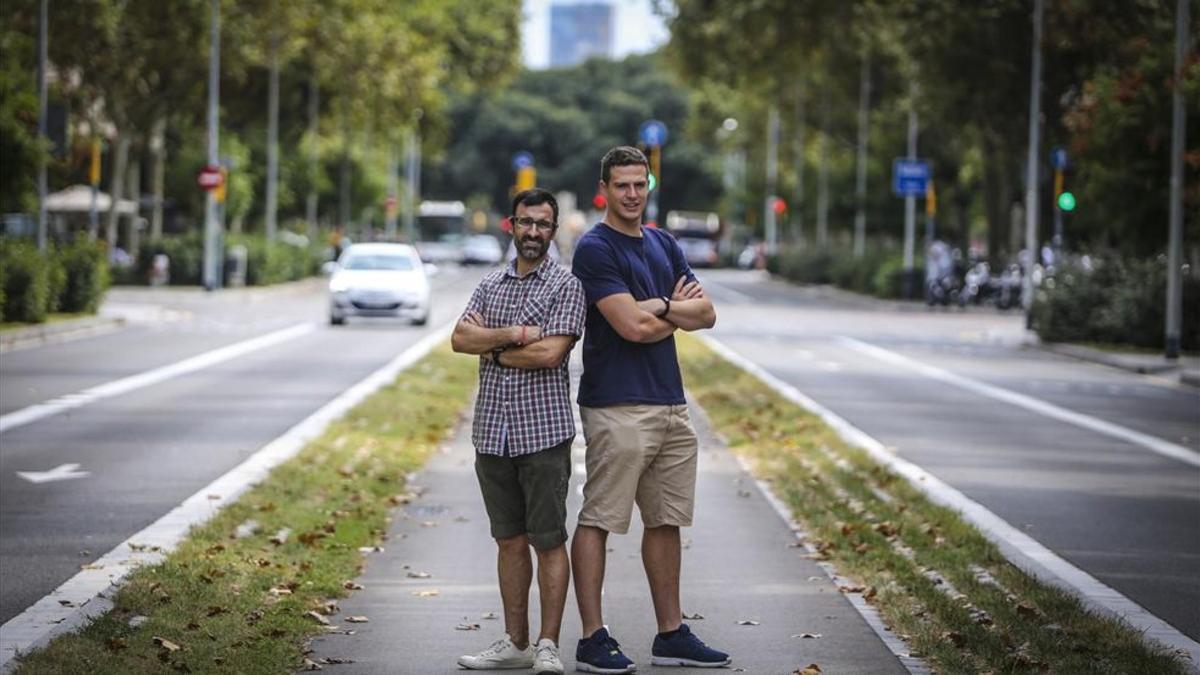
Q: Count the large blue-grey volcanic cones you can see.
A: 0